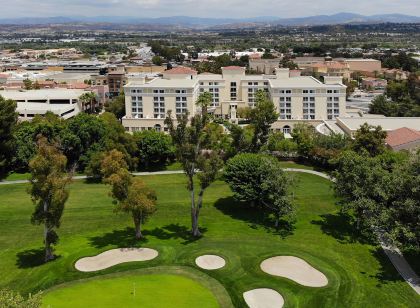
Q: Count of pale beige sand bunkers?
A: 4